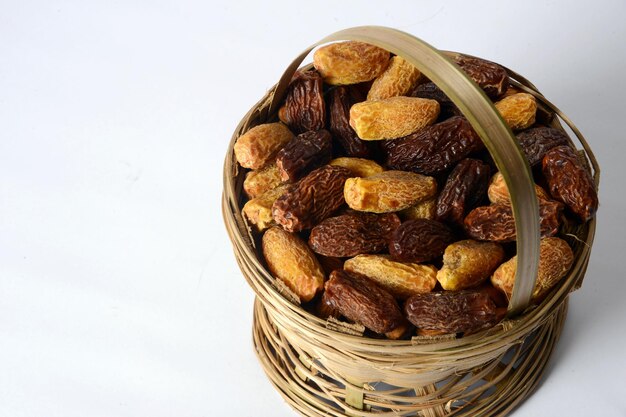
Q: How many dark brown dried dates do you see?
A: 15